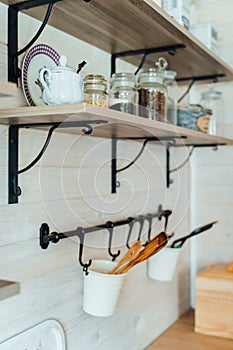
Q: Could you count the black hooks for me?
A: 6